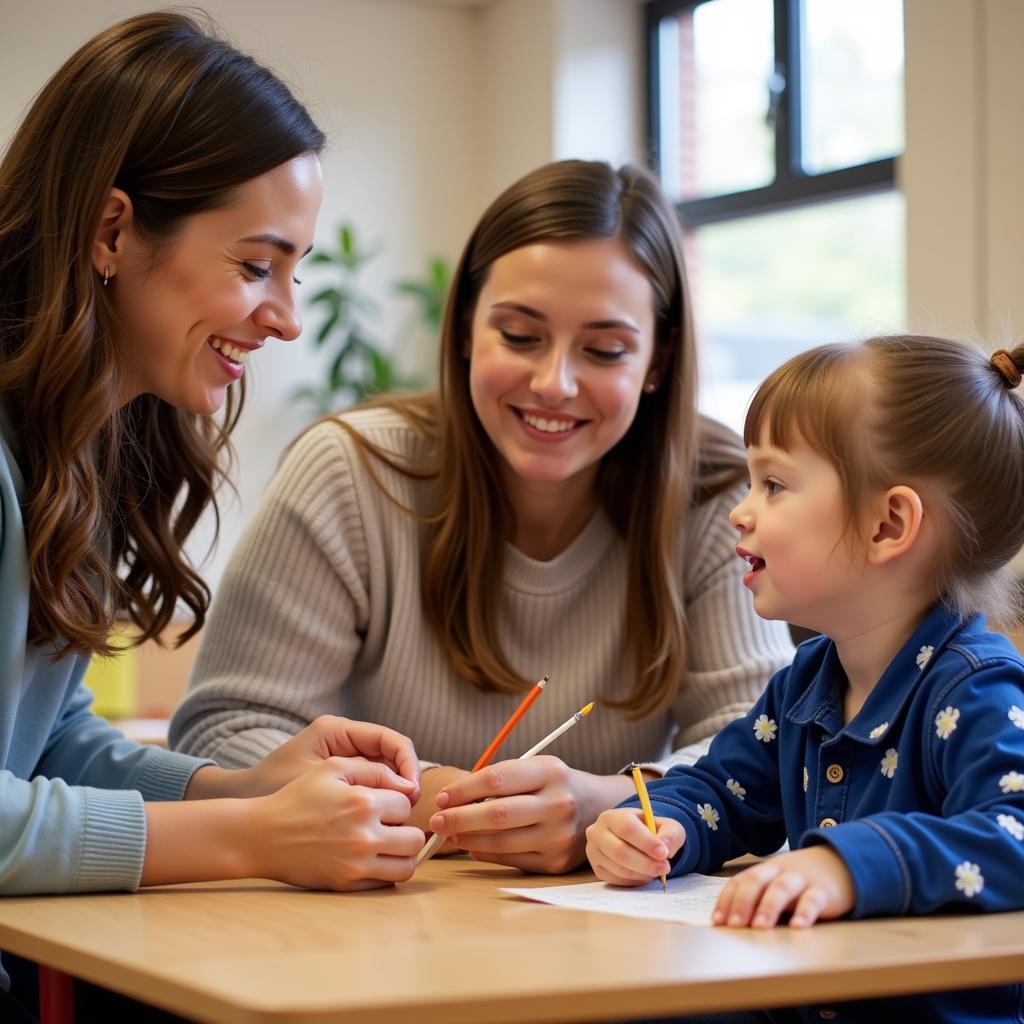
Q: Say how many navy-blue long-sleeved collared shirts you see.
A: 1